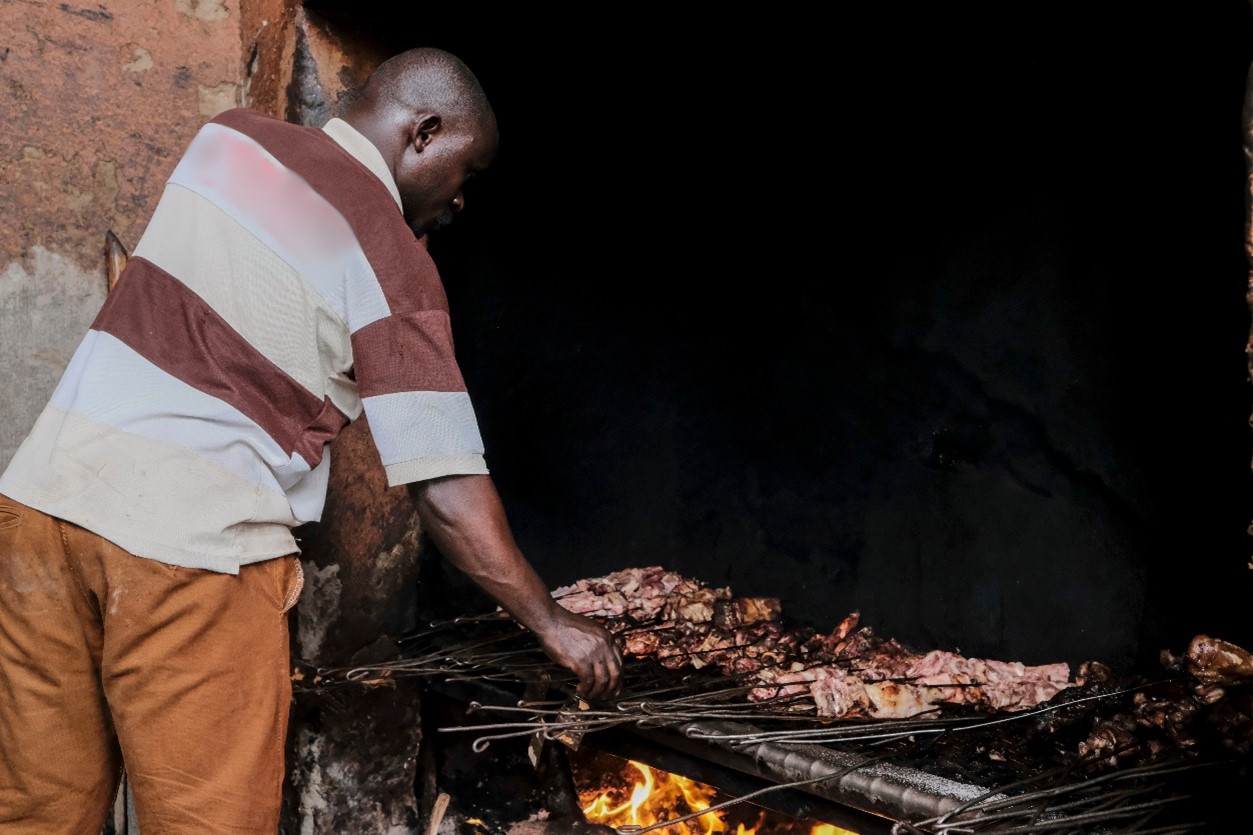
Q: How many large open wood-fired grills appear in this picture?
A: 1